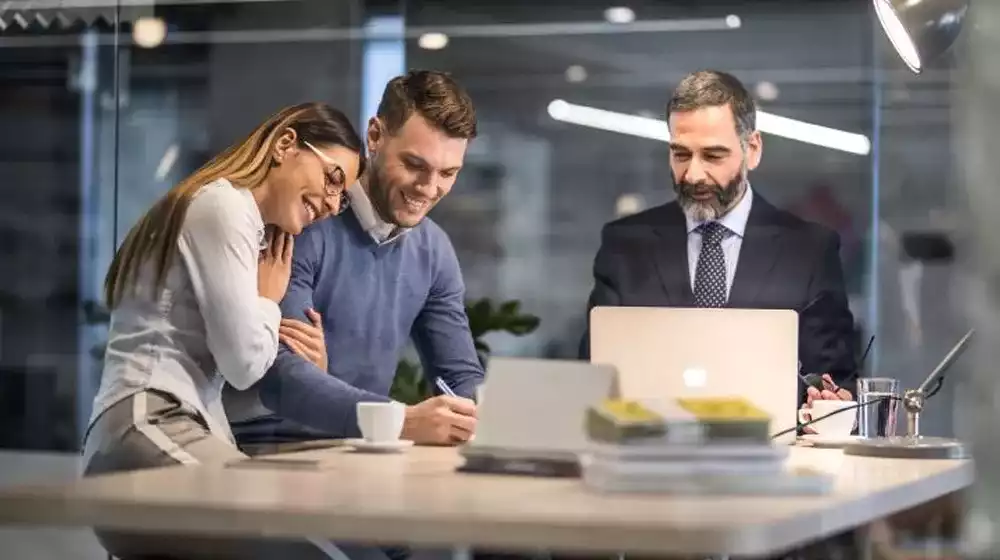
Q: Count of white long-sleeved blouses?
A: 1